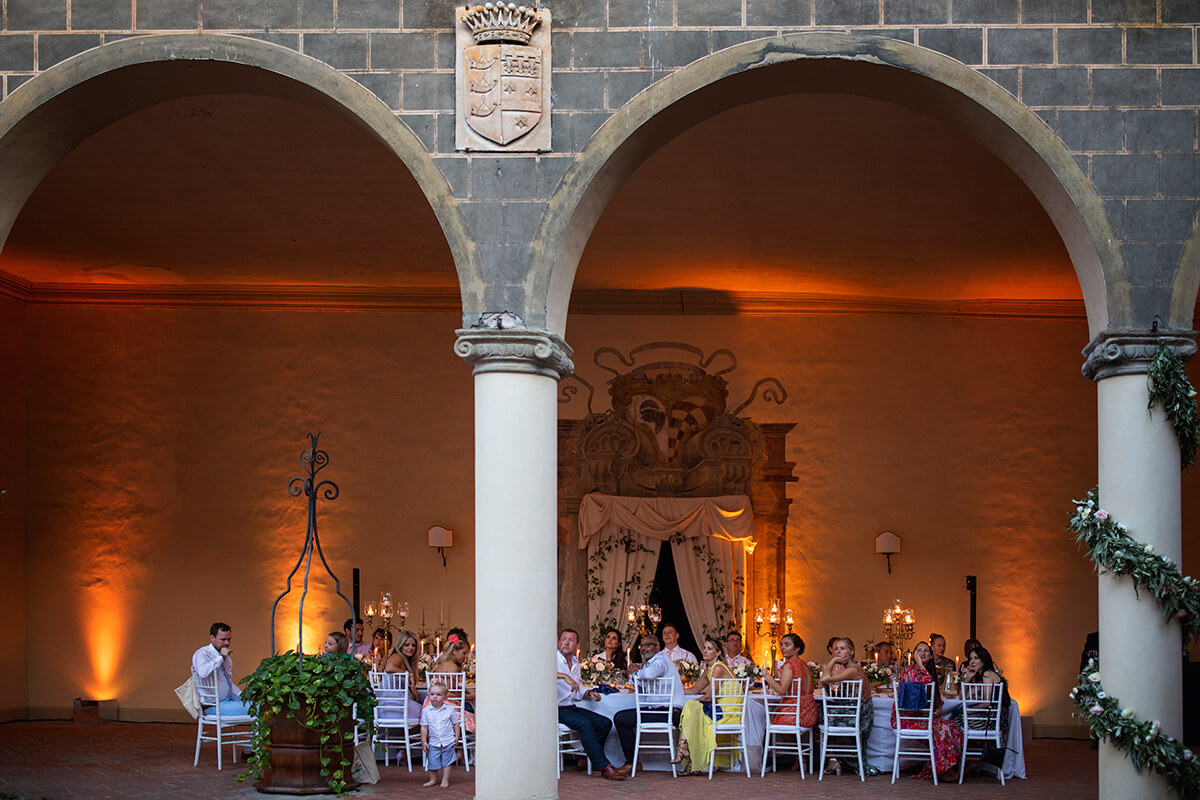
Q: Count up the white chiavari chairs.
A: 11